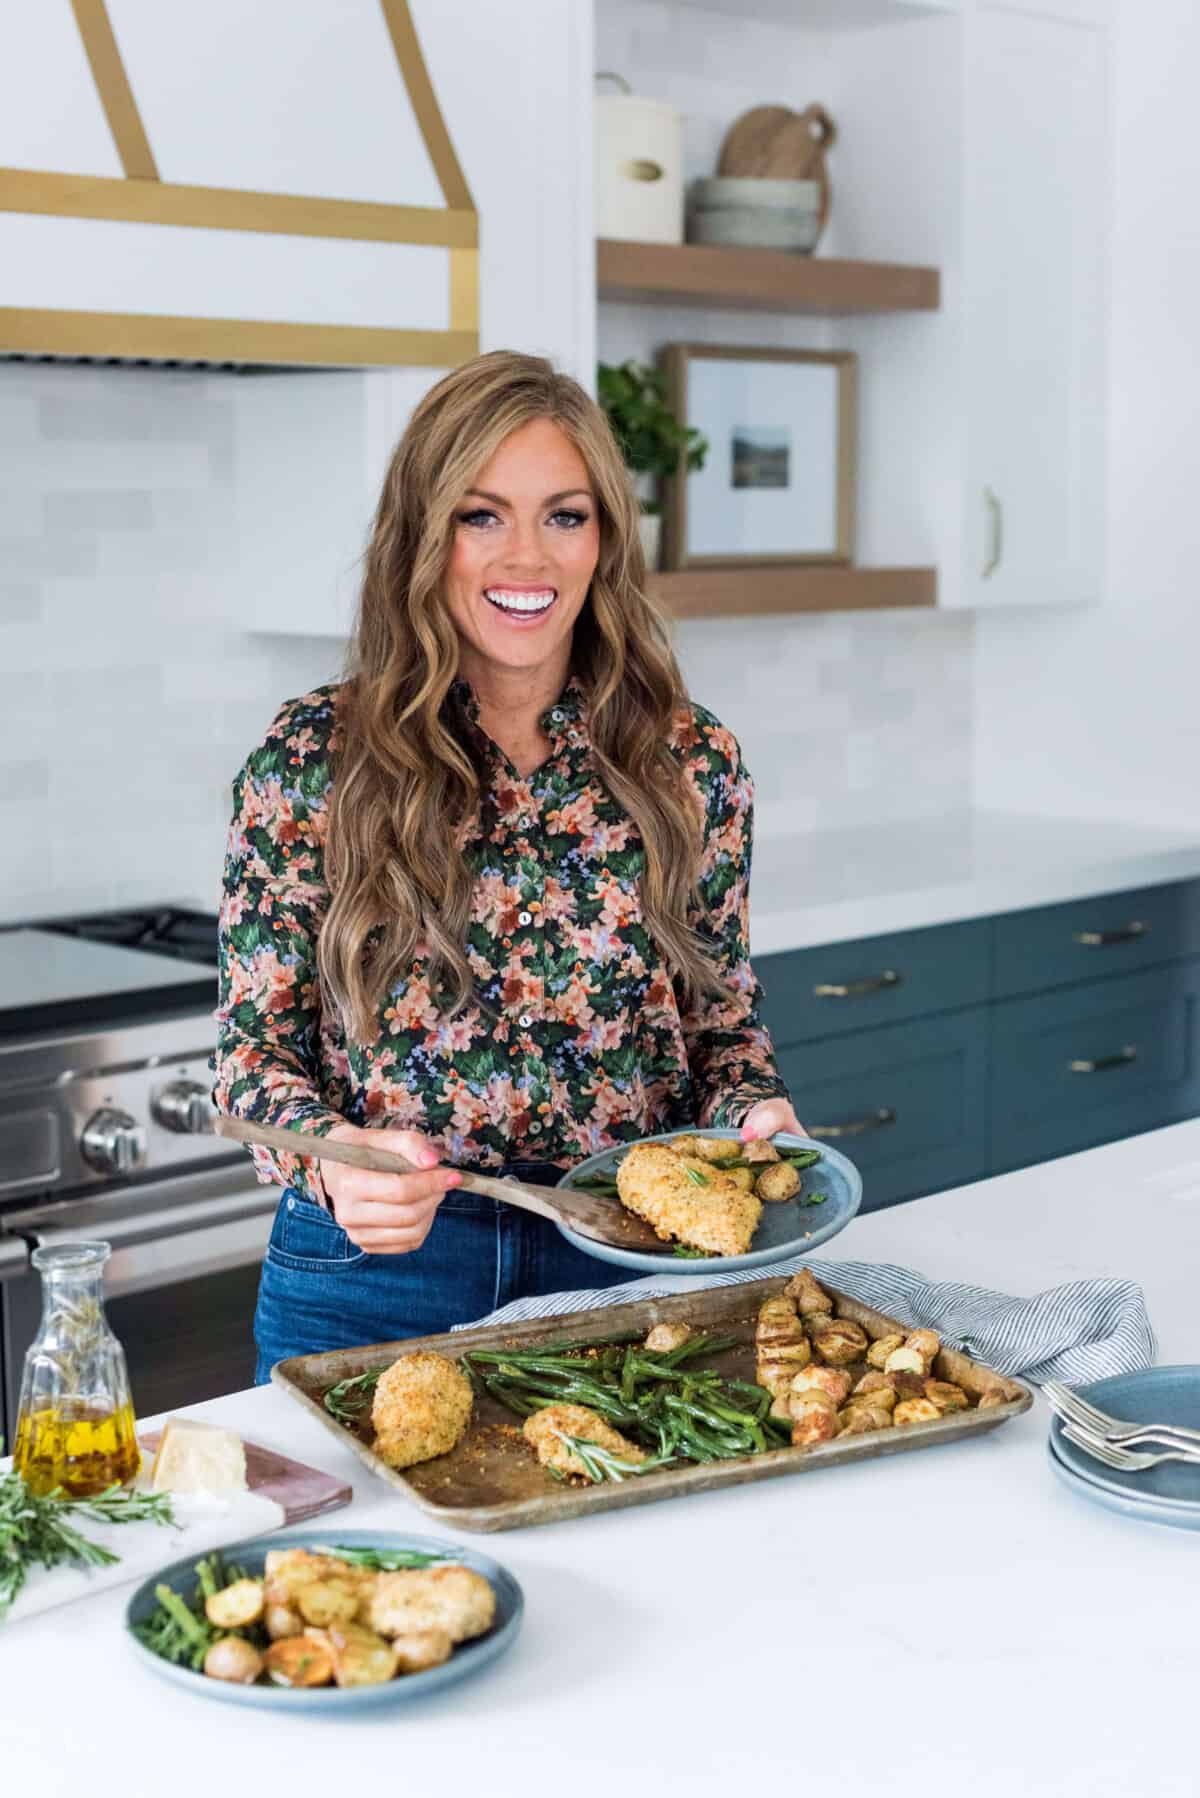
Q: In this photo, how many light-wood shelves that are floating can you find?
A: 2